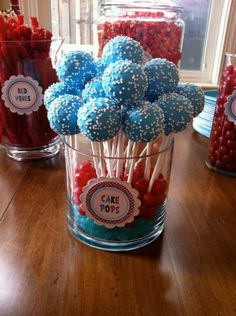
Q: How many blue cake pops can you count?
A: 12